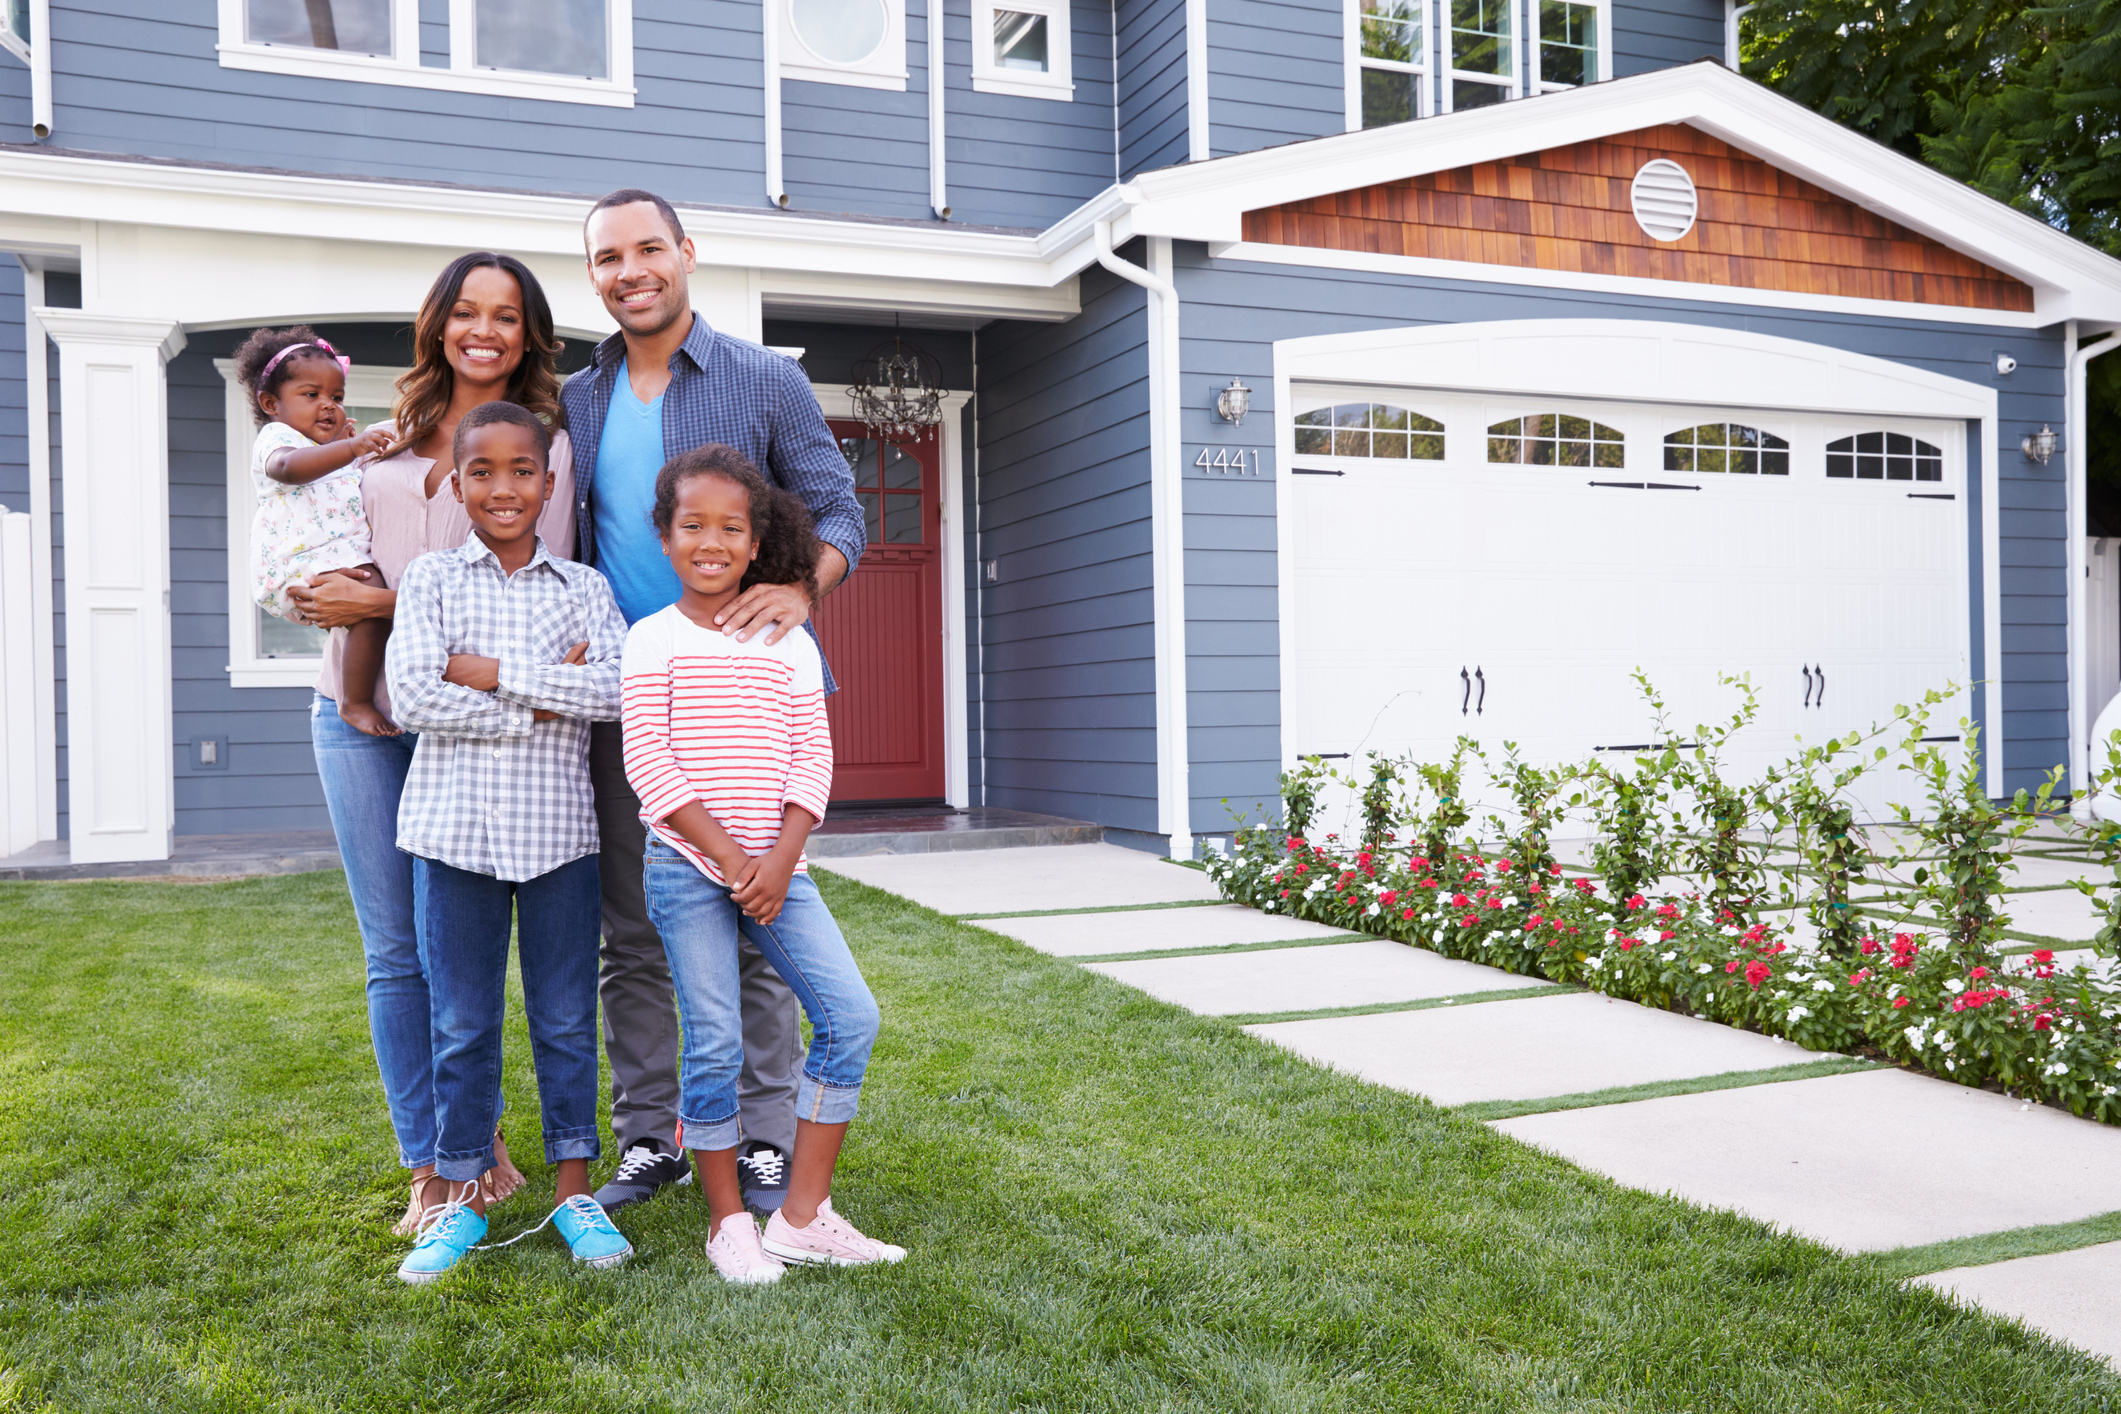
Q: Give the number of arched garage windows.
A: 4